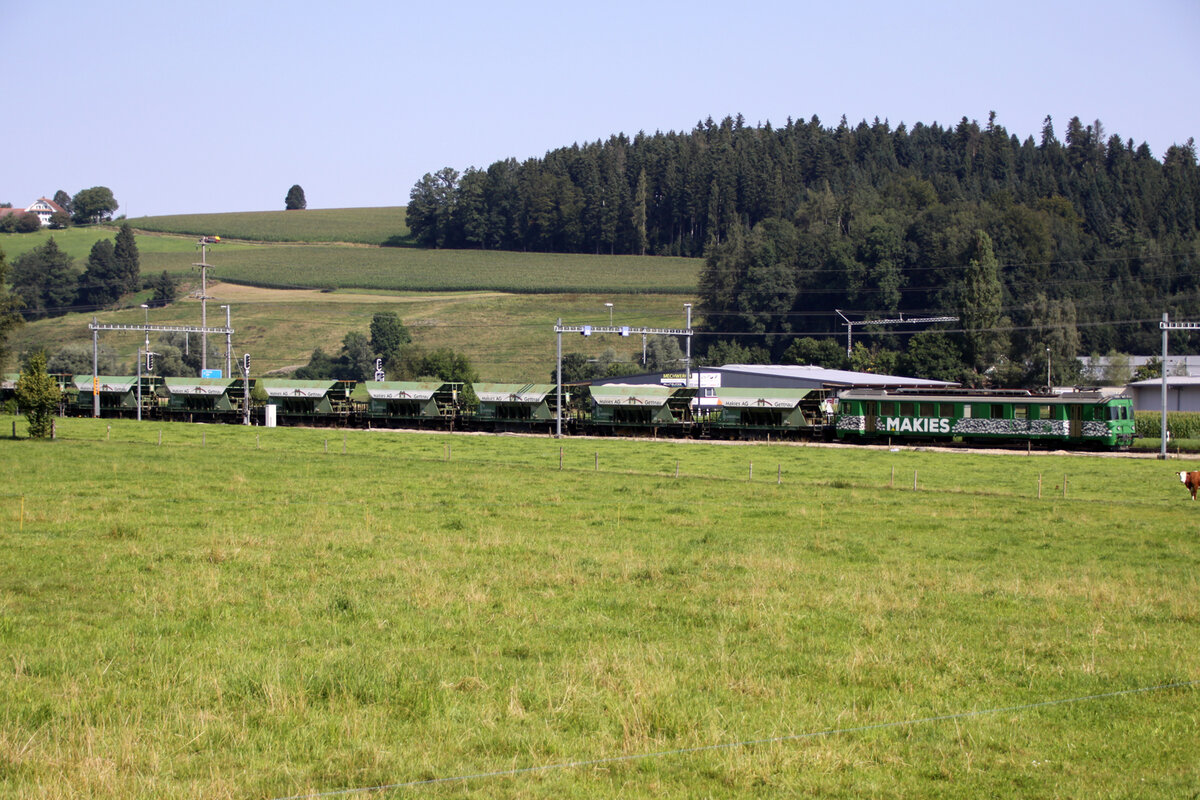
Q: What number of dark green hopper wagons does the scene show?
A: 8